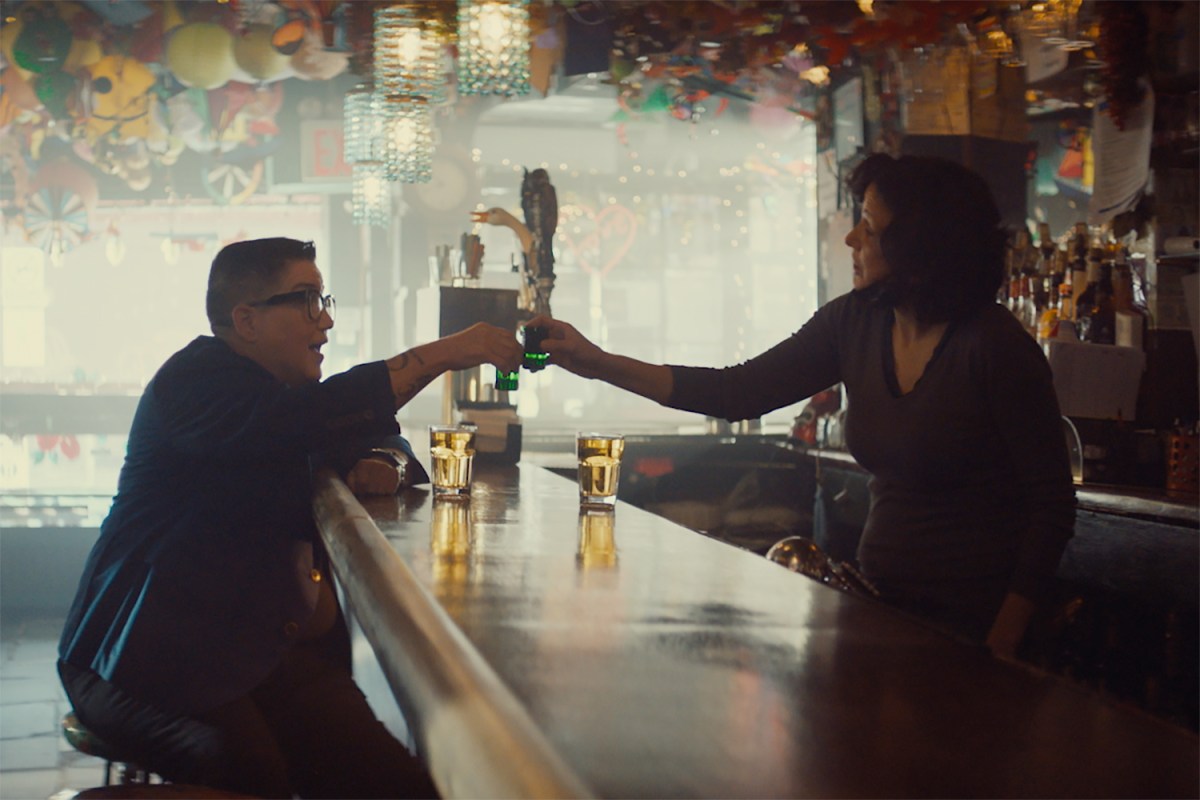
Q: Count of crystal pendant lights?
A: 5